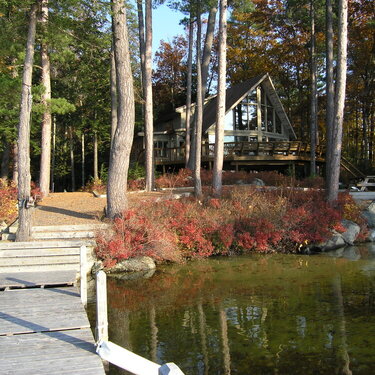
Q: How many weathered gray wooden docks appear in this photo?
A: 1